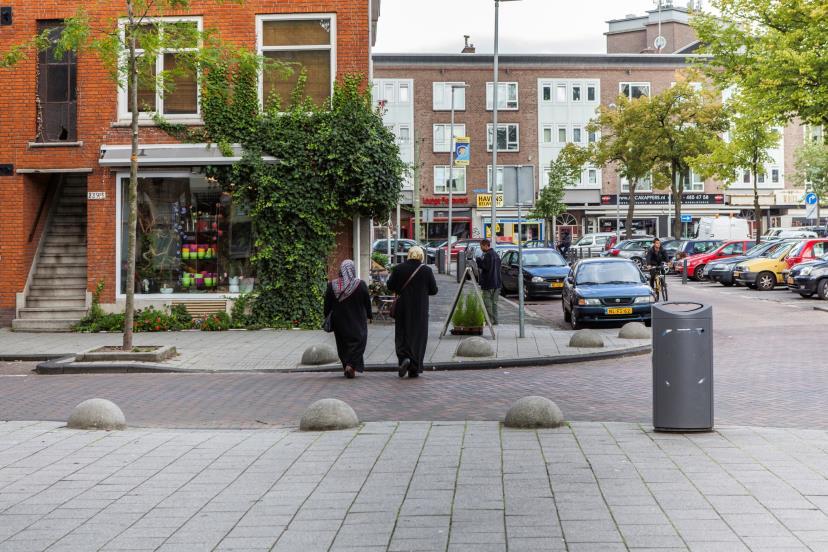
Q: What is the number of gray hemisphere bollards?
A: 7